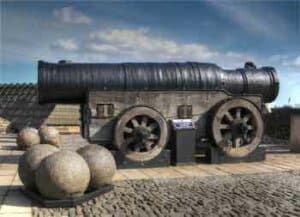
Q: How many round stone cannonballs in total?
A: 5